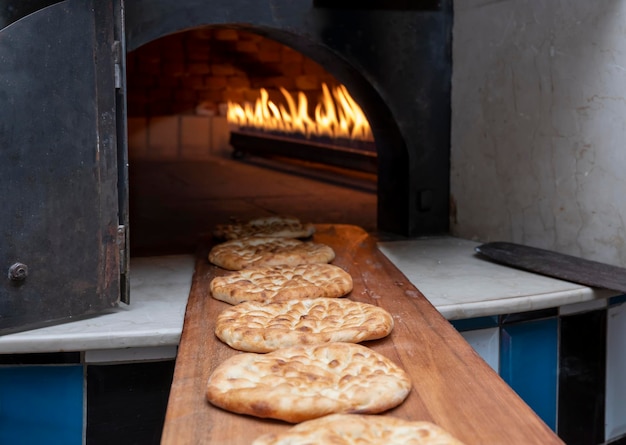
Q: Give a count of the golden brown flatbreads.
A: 6